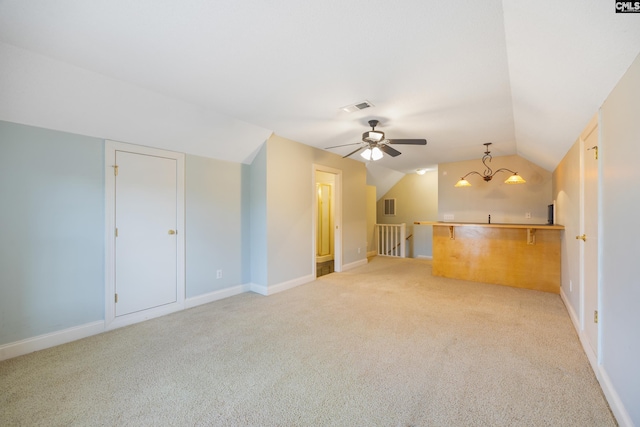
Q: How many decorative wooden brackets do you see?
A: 2